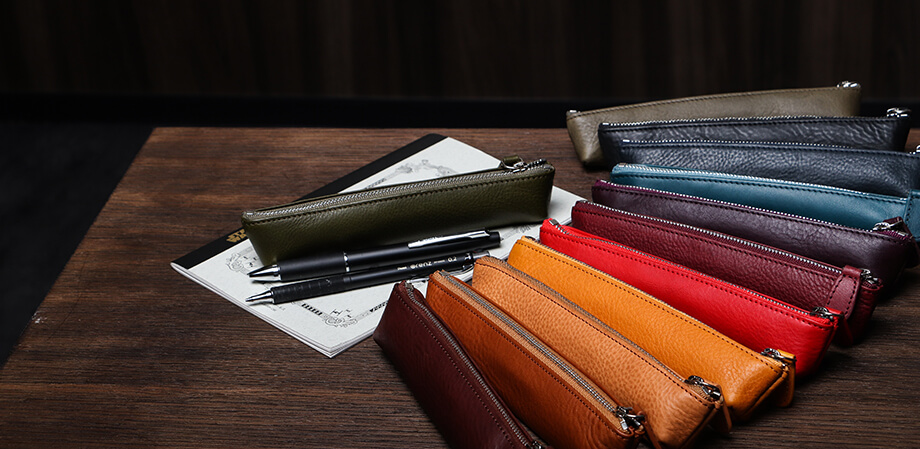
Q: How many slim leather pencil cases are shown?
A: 12